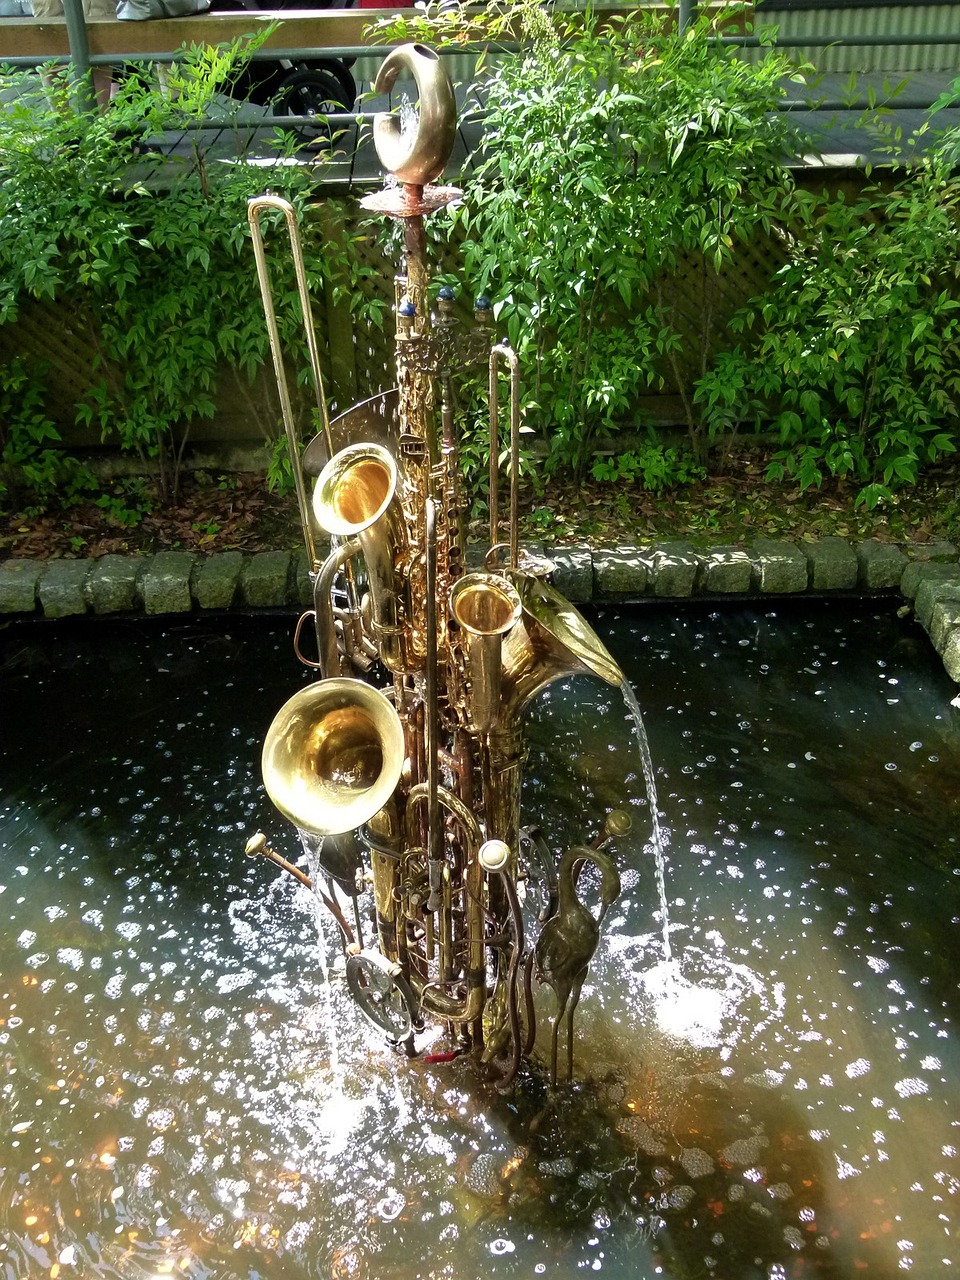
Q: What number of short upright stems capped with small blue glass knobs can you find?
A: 3